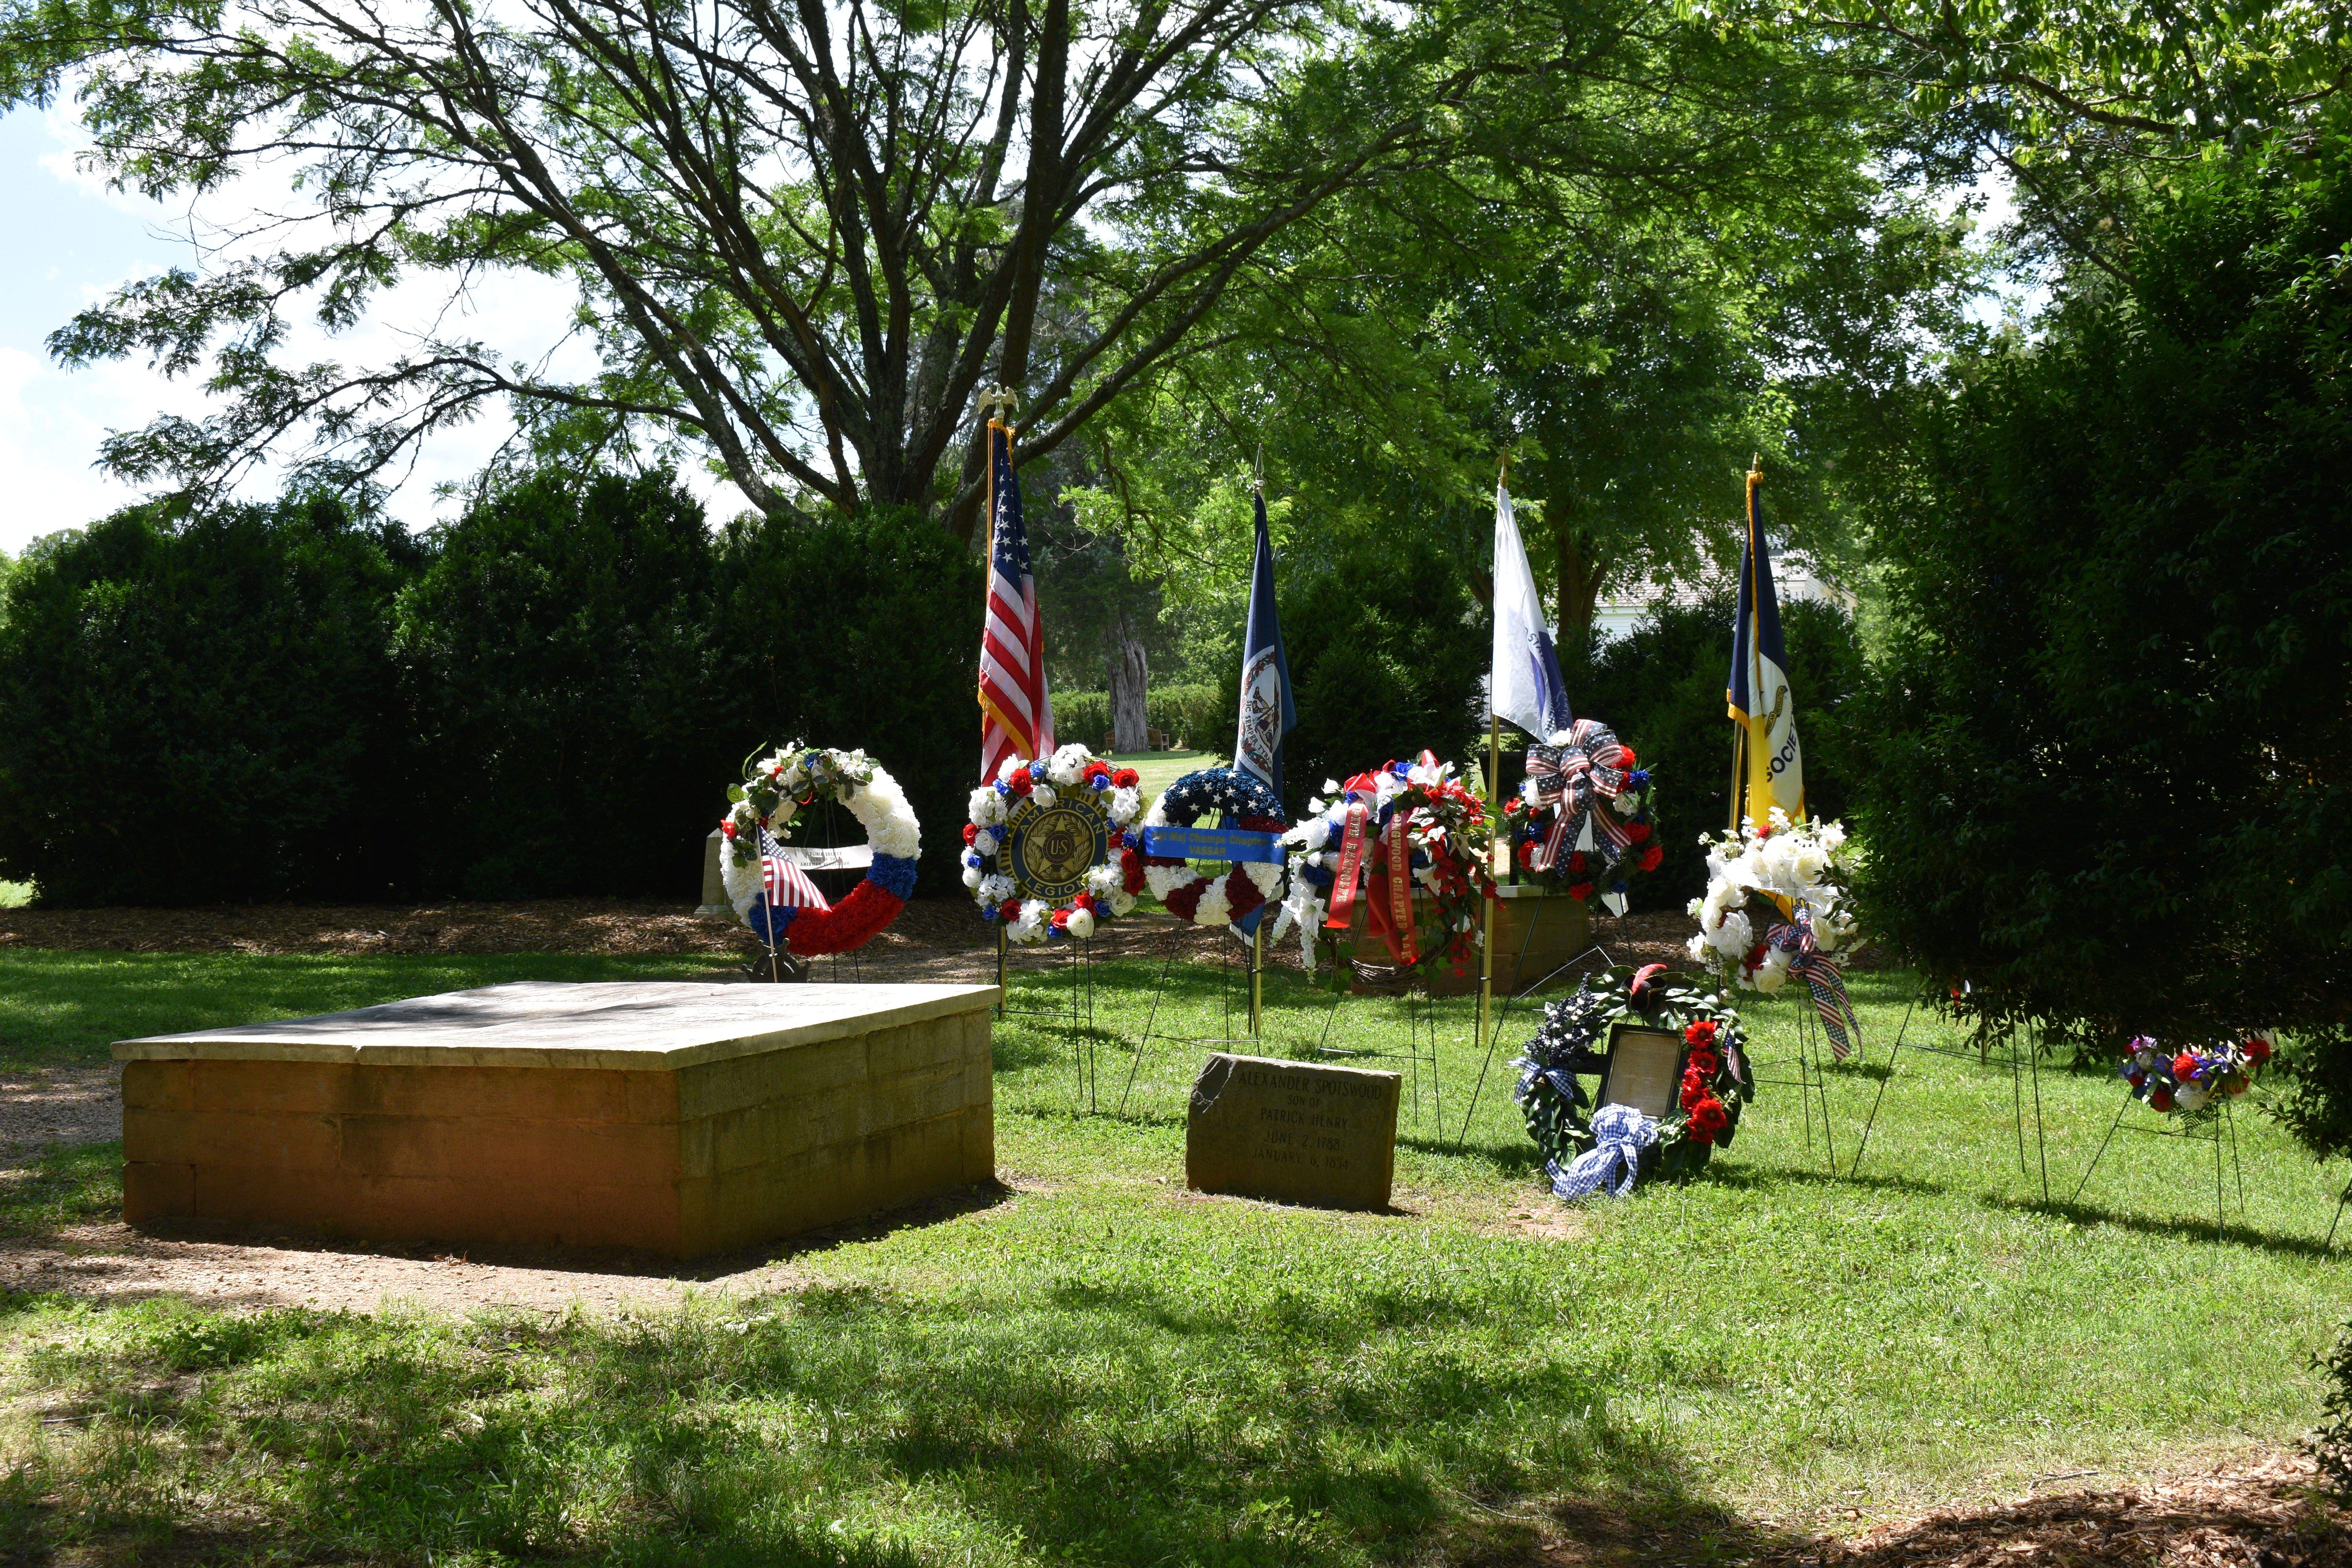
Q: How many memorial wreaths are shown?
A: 8